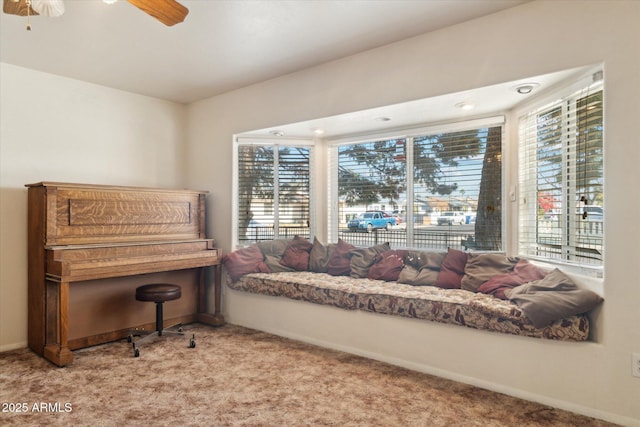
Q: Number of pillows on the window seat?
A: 12